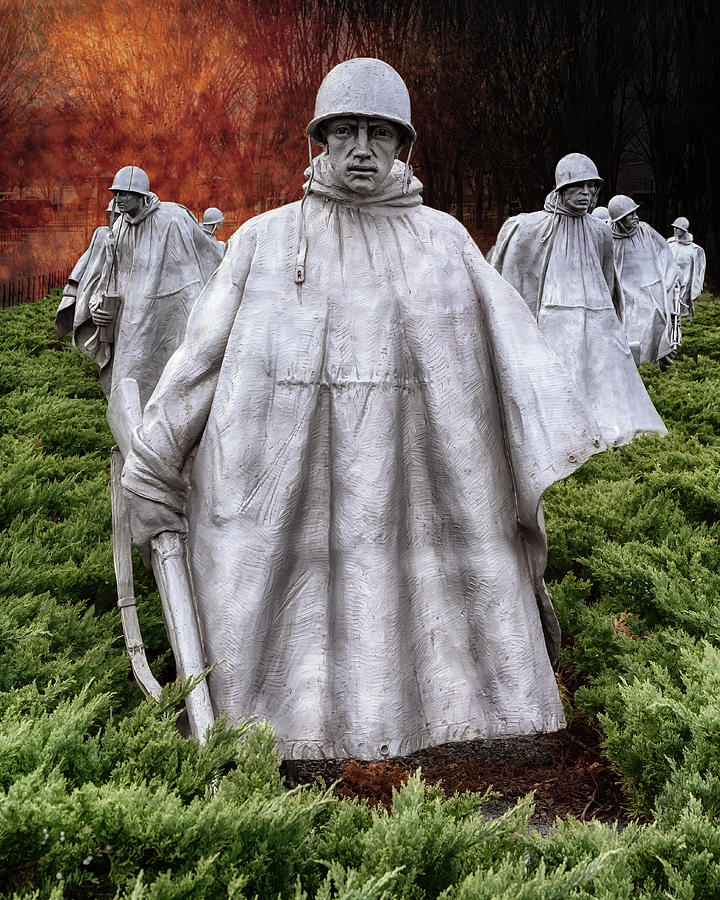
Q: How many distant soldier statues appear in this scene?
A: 7